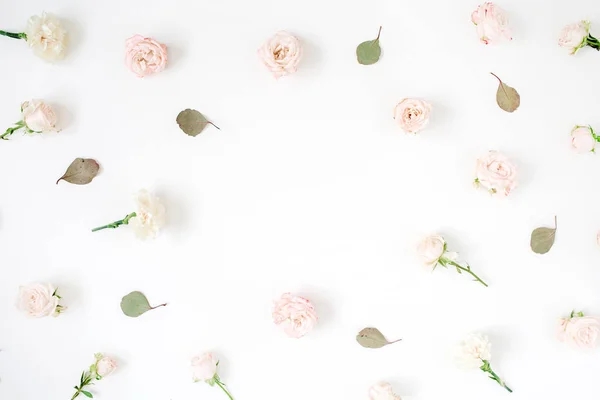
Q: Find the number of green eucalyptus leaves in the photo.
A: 7